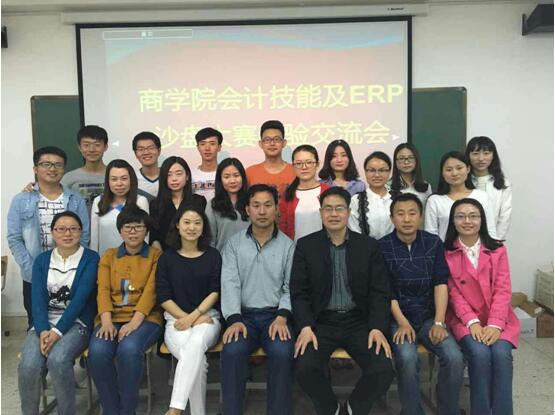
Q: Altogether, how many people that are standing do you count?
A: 14